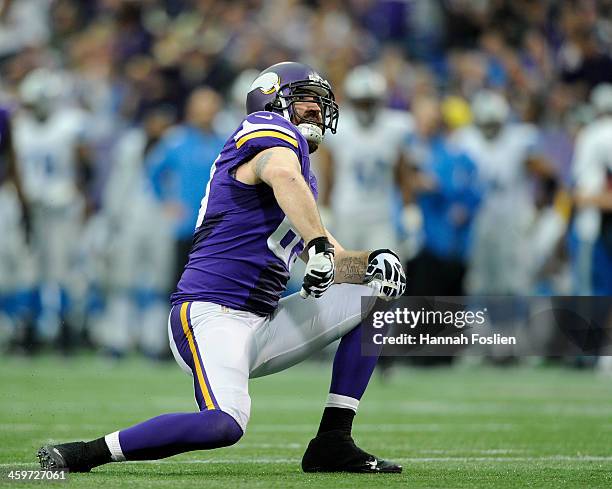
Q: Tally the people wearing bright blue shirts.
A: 2